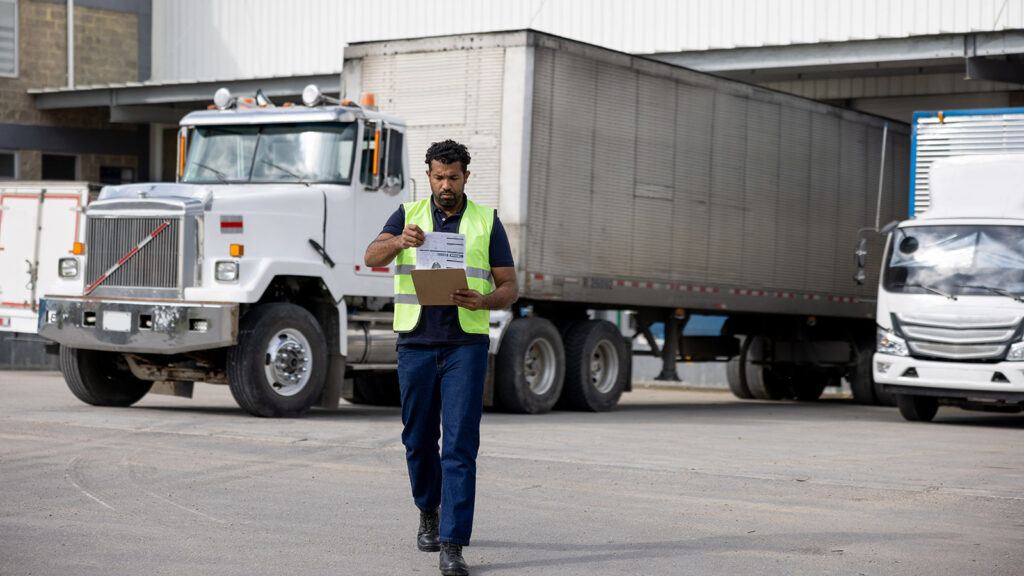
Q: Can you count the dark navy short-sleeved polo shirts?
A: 1